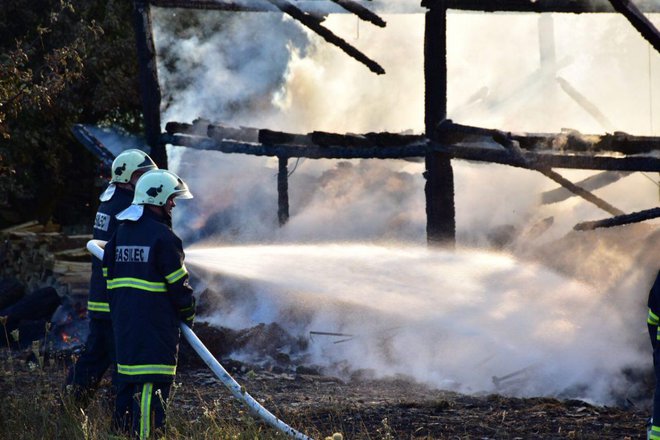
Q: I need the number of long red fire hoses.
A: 0